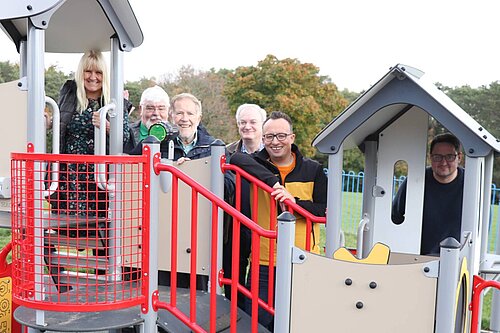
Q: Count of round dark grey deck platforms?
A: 1